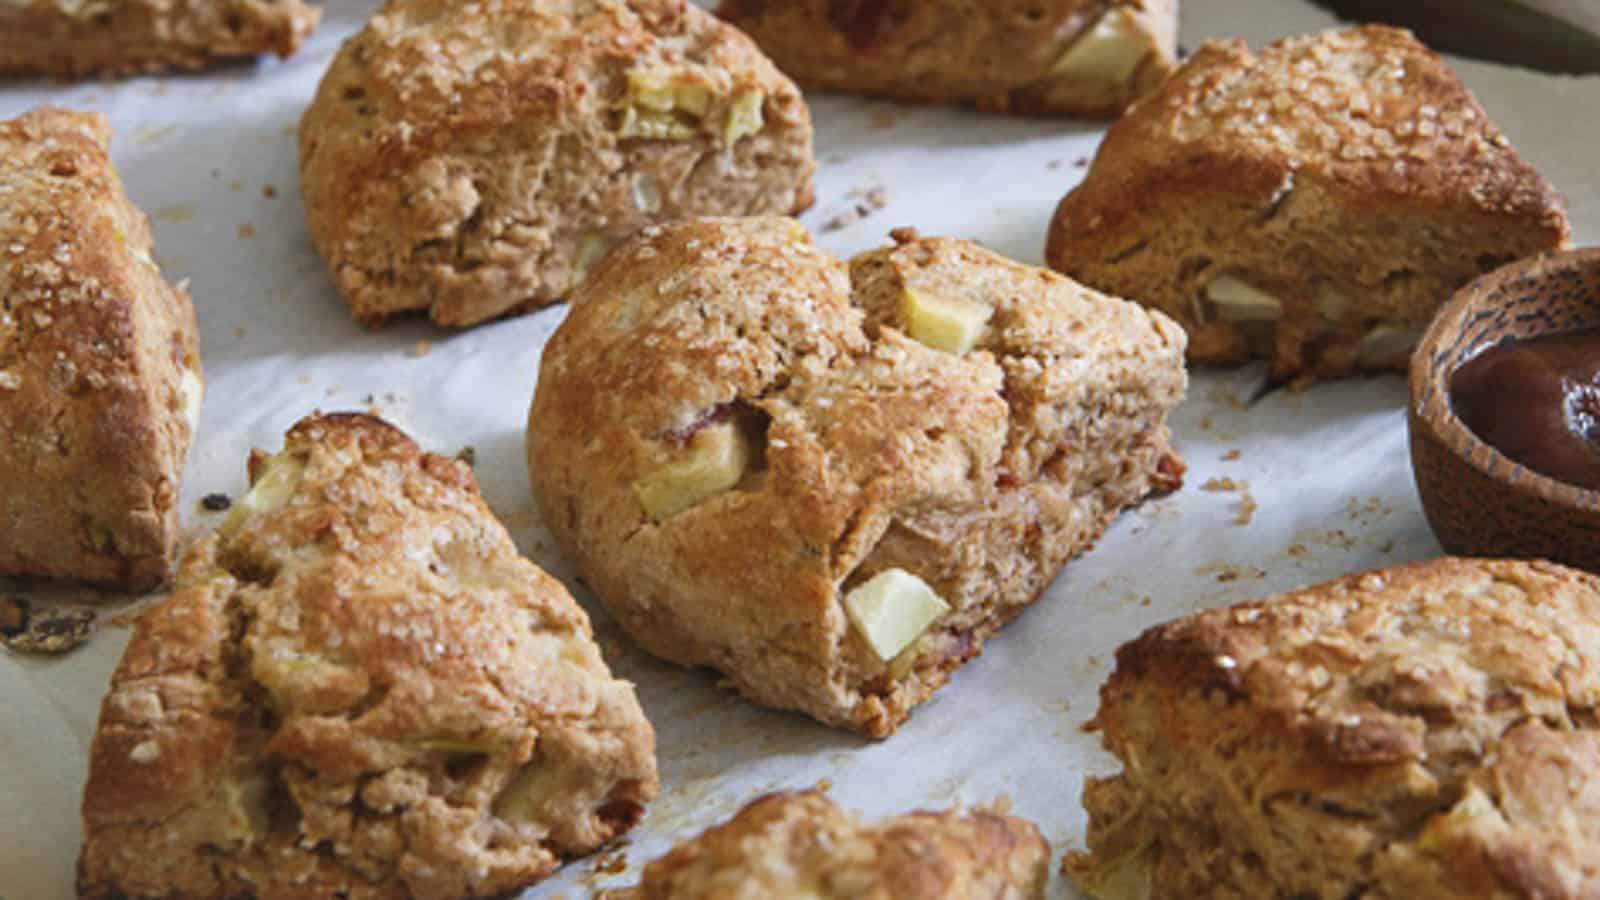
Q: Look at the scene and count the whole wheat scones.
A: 9